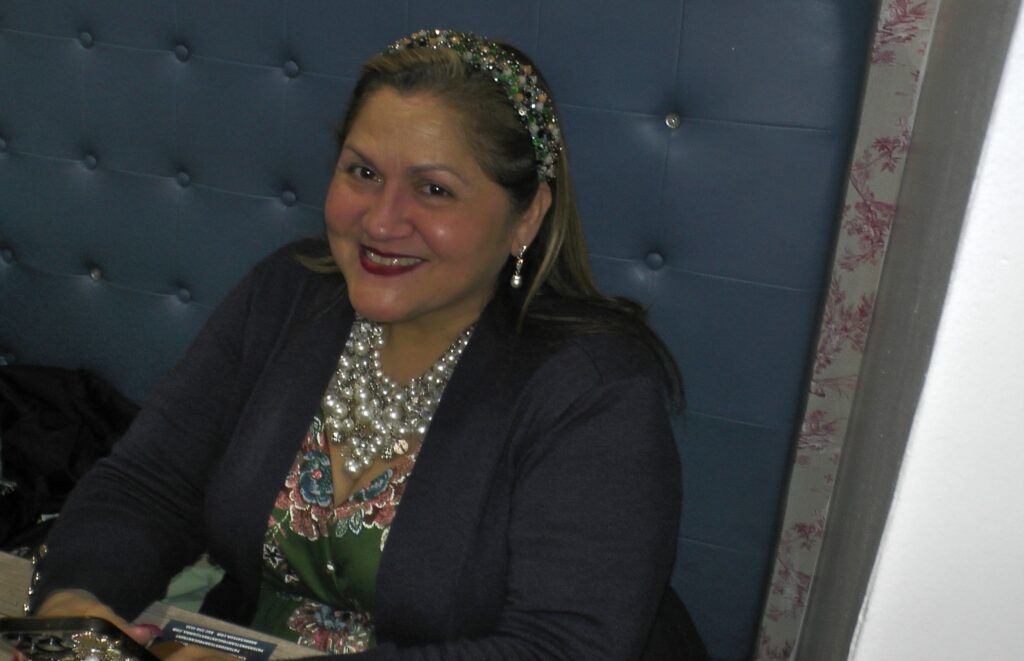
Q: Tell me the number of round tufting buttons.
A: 12